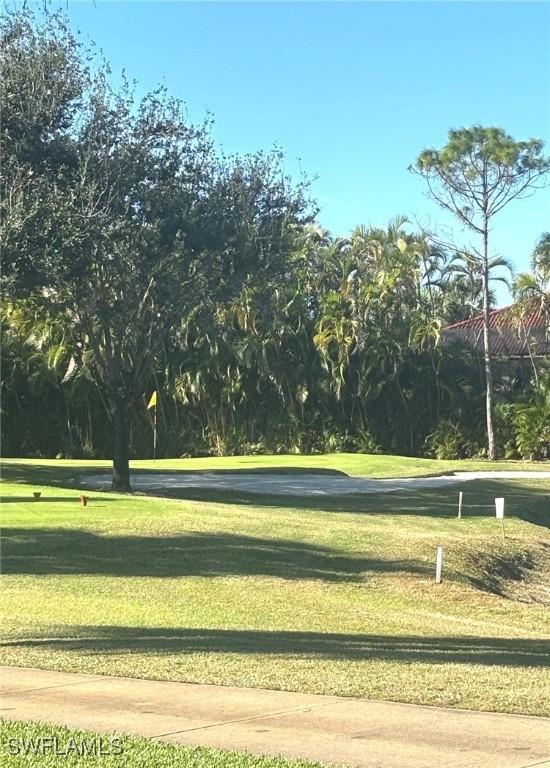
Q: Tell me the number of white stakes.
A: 3